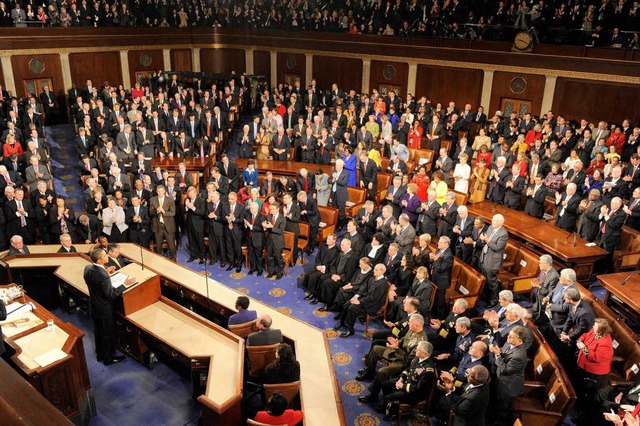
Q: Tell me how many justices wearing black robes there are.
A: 6